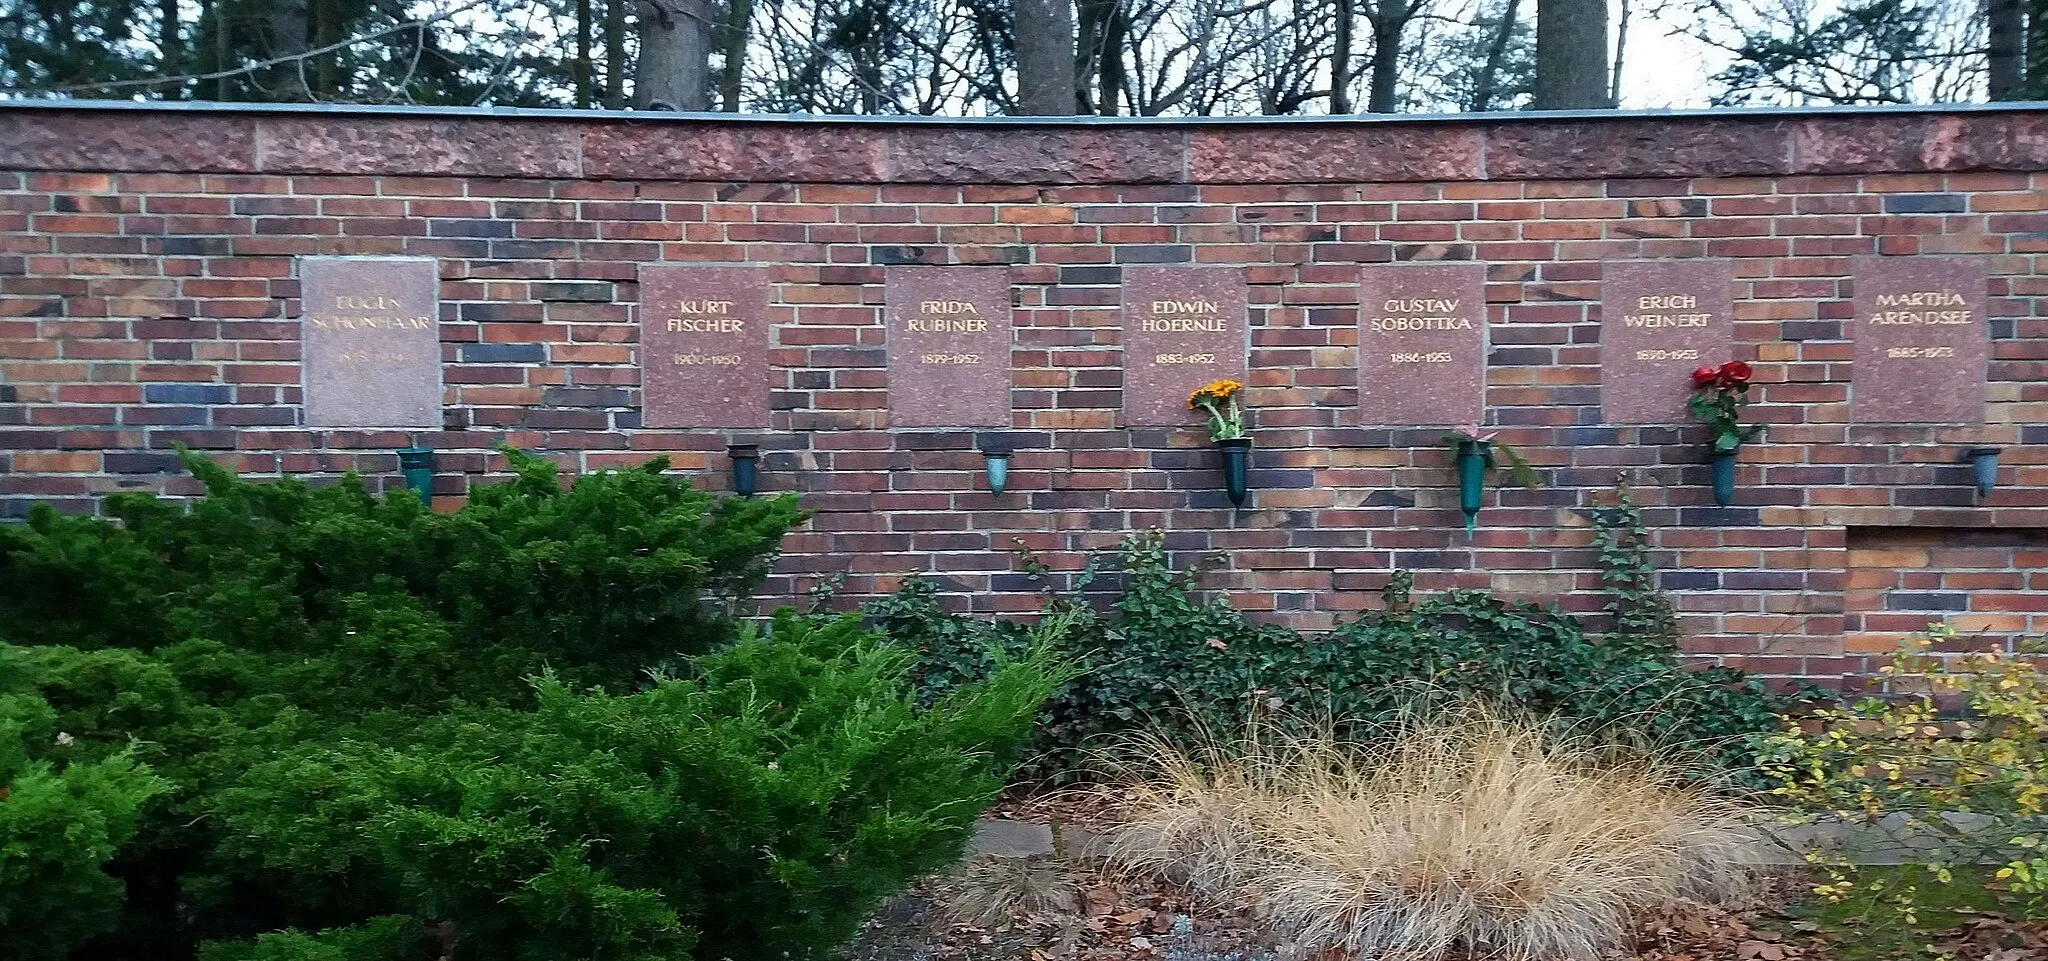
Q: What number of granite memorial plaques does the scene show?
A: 7